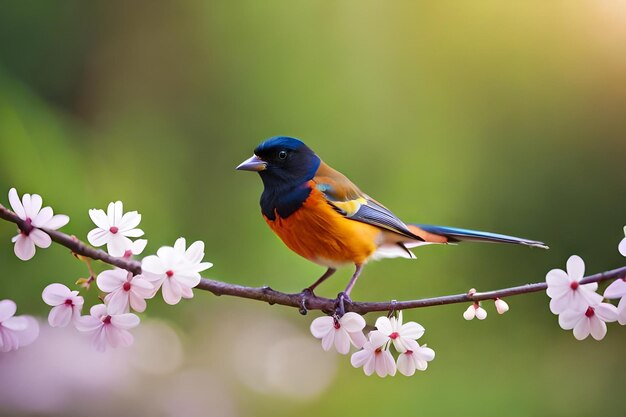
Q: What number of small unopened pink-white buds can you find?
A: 3